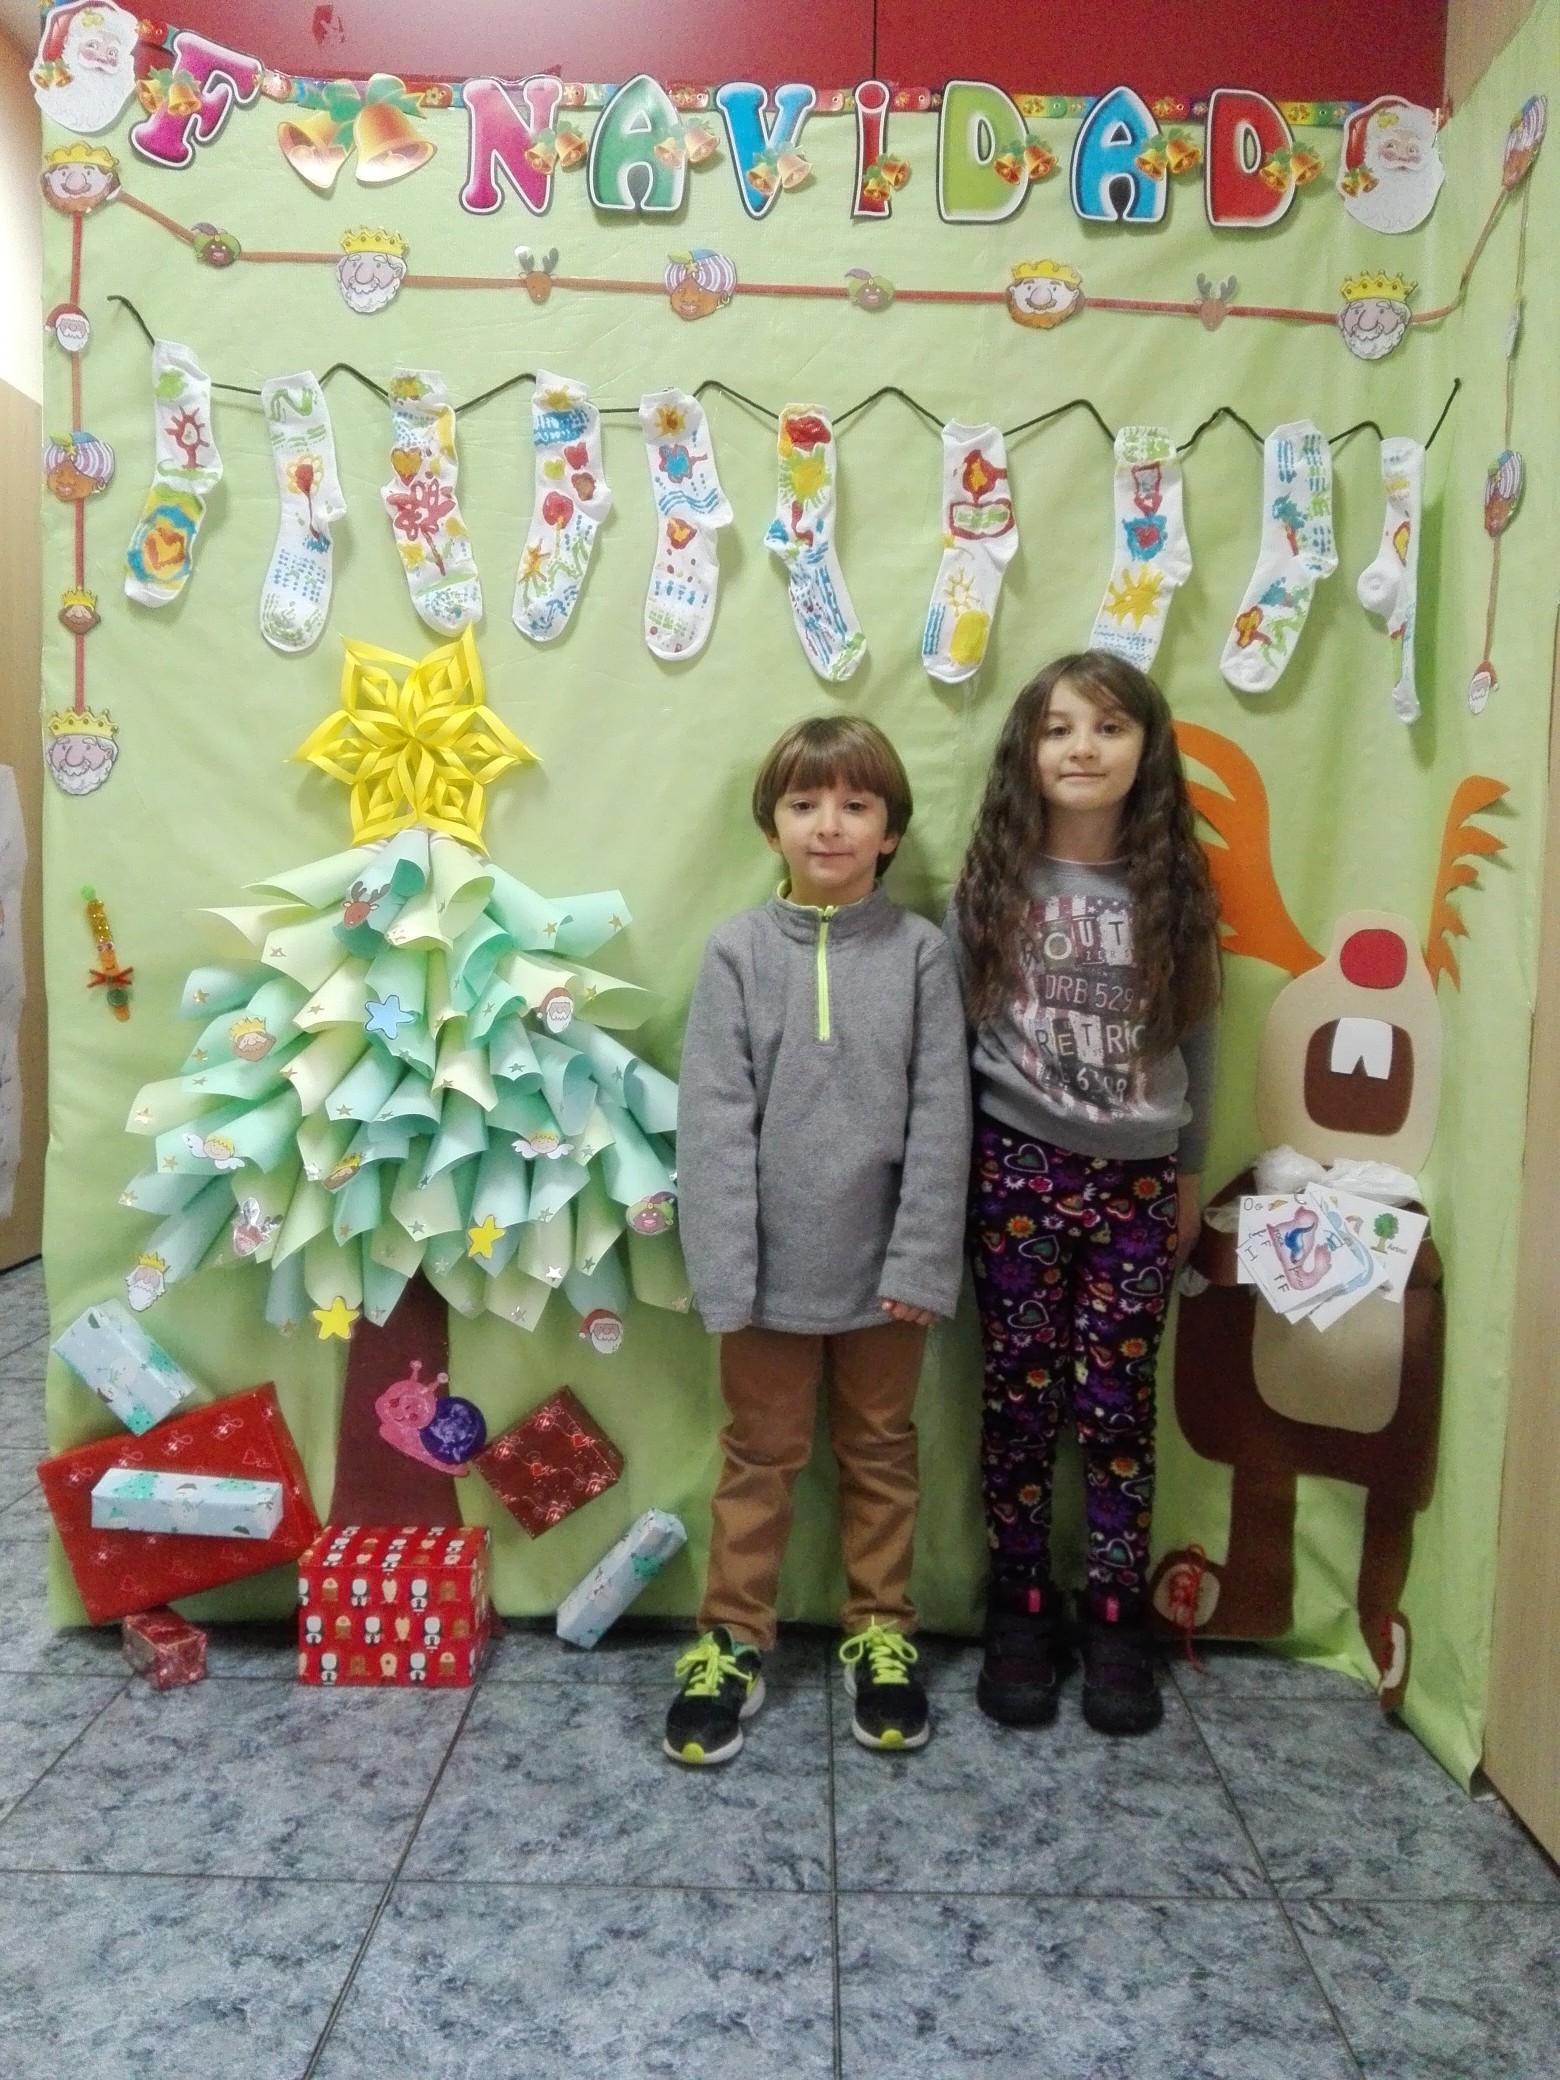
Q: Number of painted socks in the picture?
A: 10